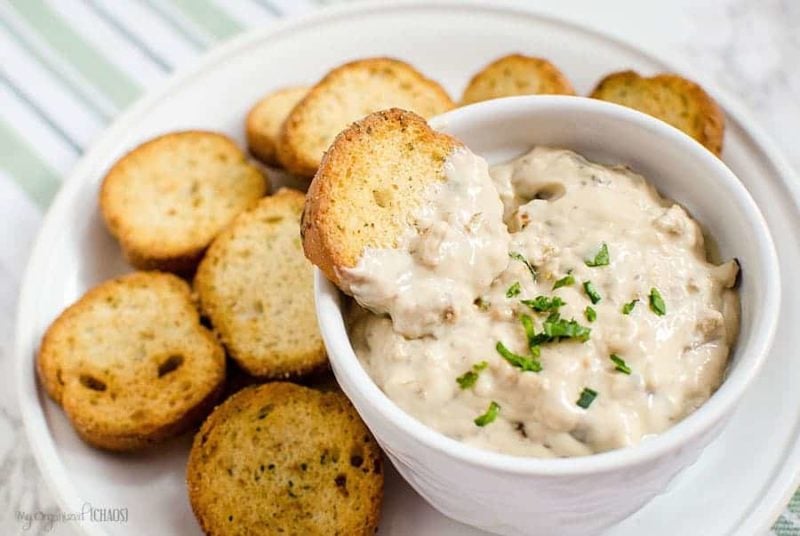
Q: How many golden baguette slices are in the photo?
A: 9